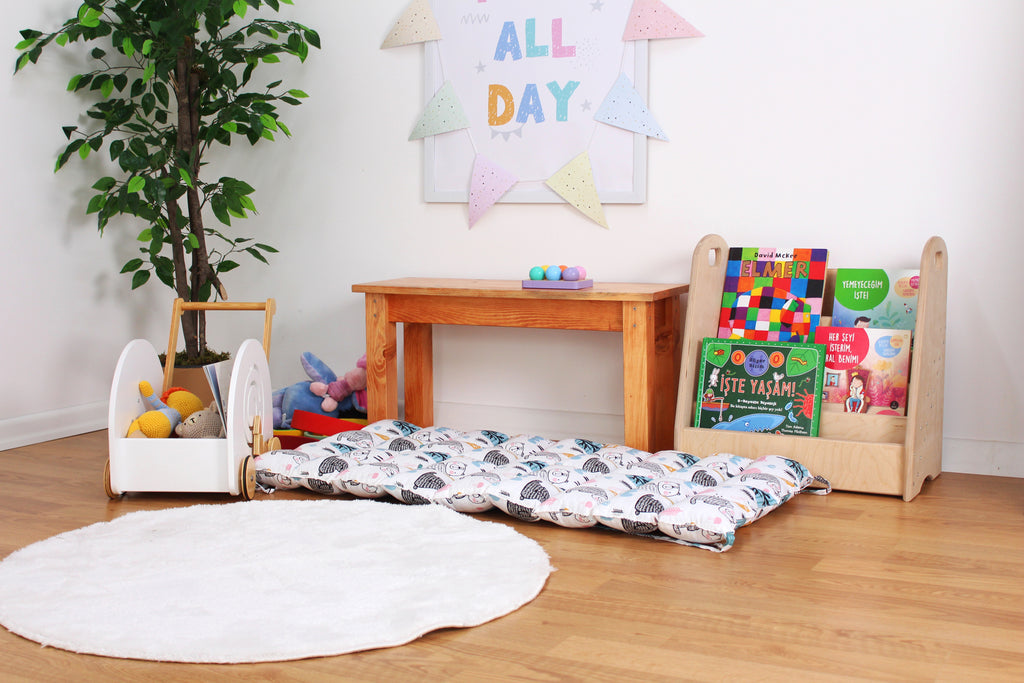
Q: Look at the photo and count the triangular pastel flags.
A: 6